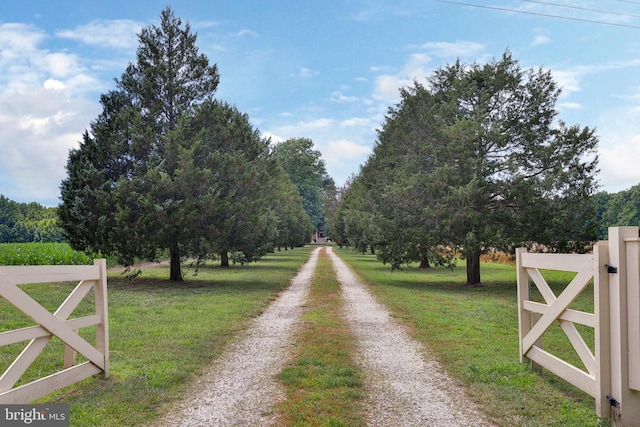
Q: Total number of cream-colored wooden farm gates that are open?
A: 2